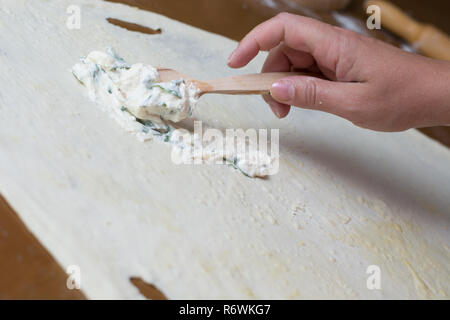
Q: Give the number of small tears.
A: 2